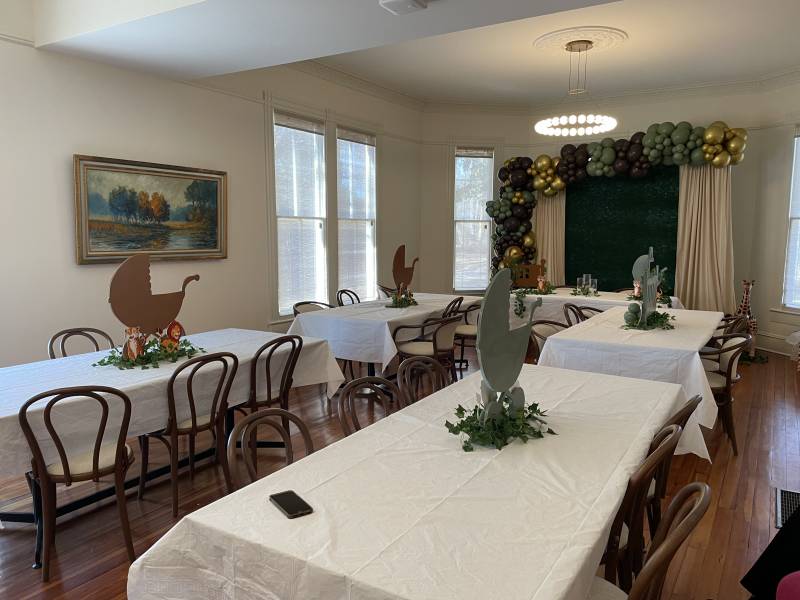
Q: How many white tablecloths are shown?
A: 5